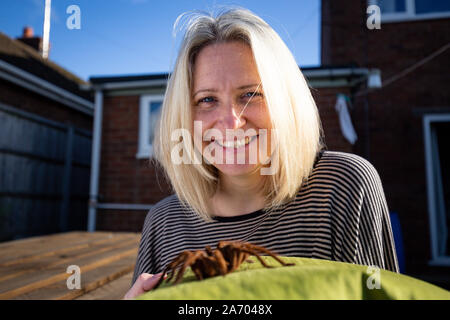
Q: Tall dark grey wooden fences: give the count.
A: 1